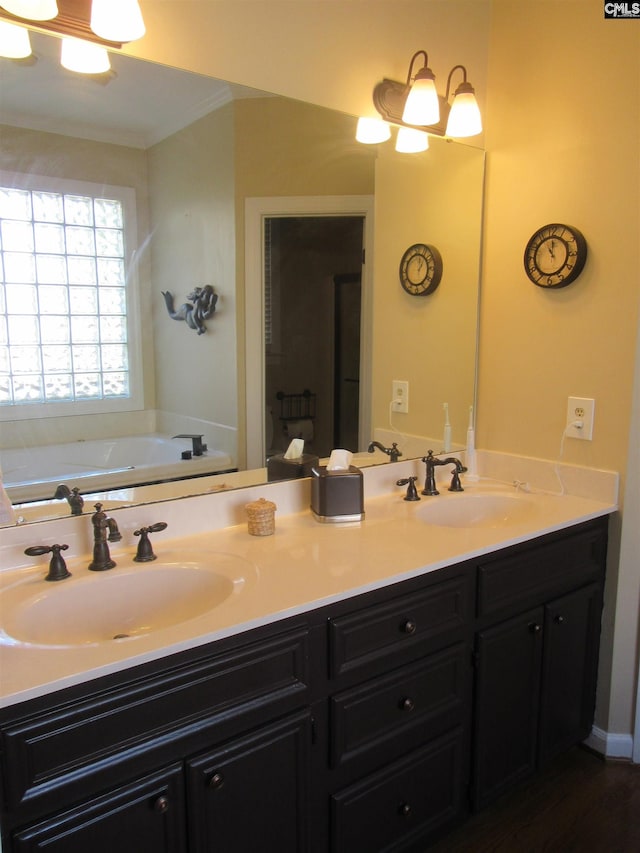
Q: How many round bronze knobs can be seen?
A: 7